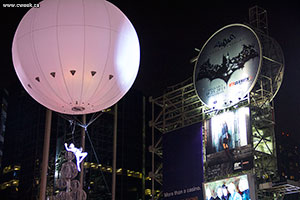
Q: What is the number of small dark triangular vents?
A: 6